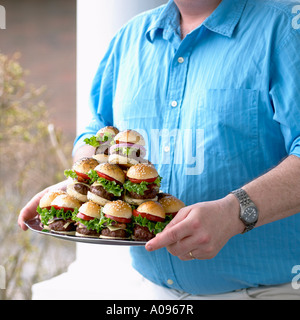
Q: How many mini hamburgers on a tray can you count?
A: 11